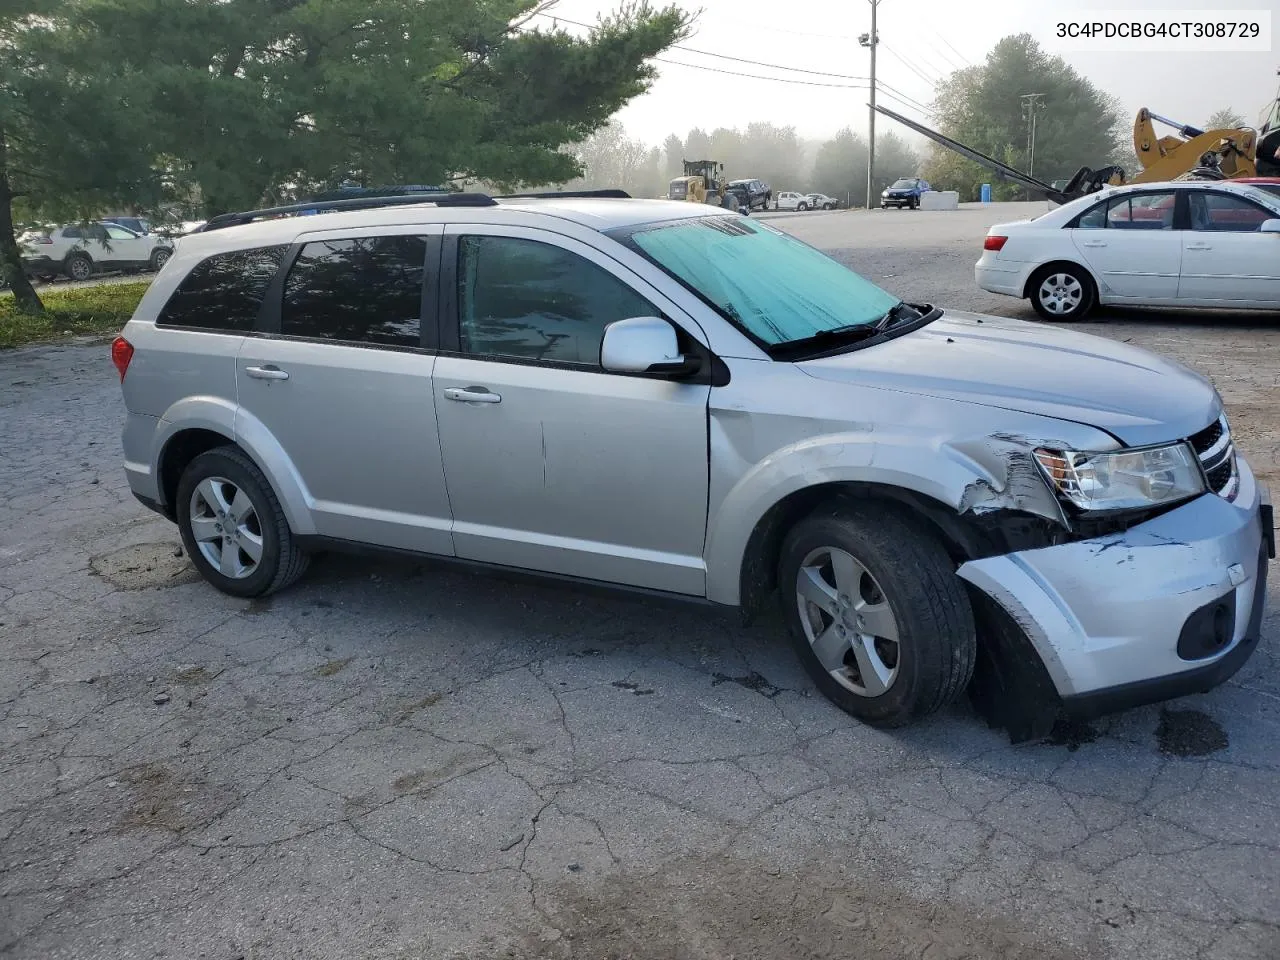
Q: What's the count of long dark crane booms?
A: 1